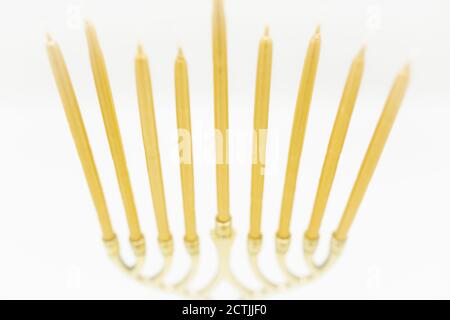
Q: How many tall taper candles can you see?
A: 9